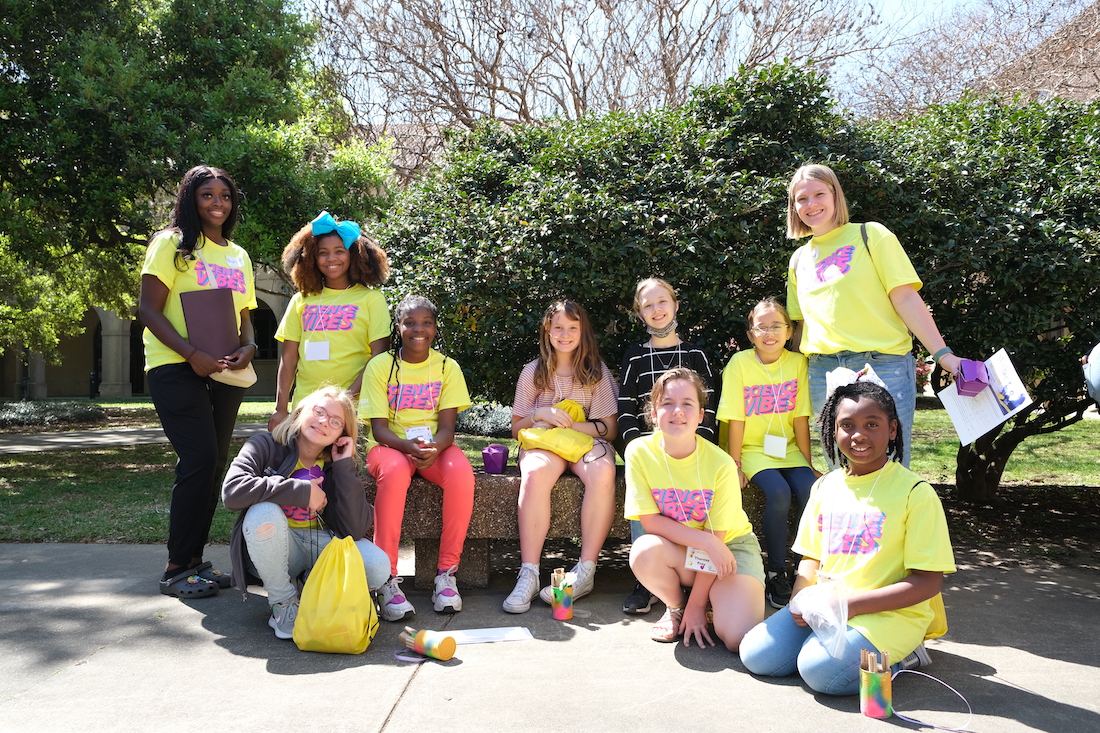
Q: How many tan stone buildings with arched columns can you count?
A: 1